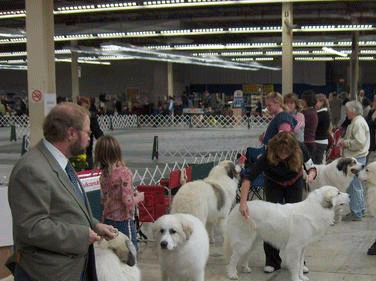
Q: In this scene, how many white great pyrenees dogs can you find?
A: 6